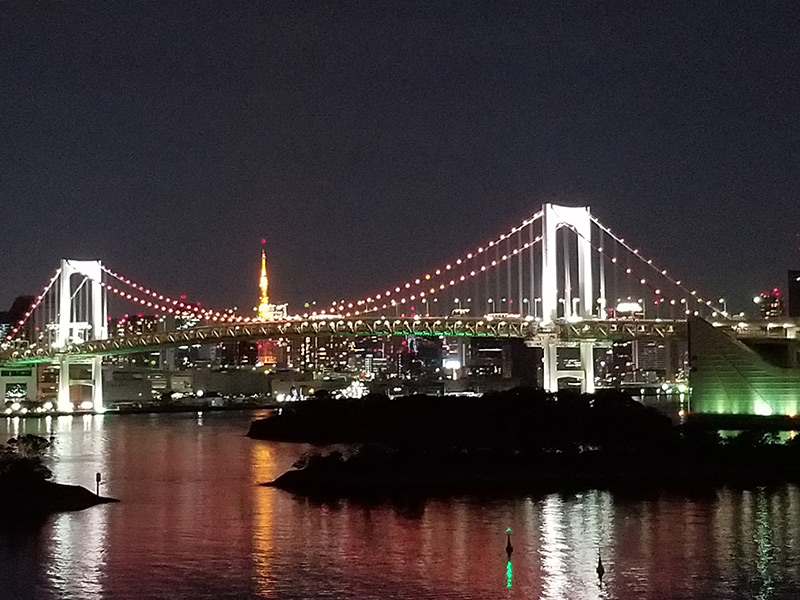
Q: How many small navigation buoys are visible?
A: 2